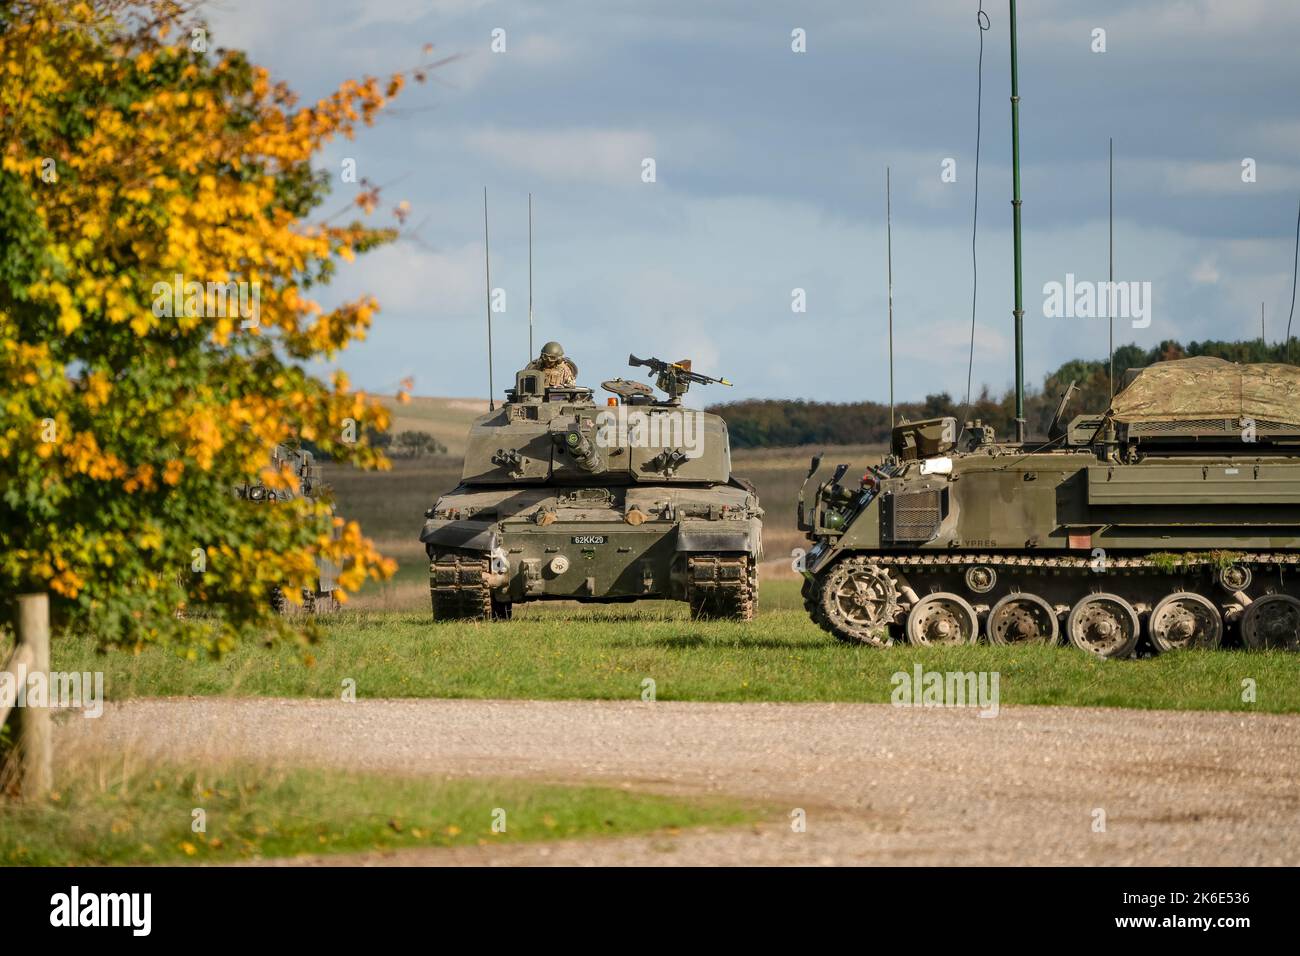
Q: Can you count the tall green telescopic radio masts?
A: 1